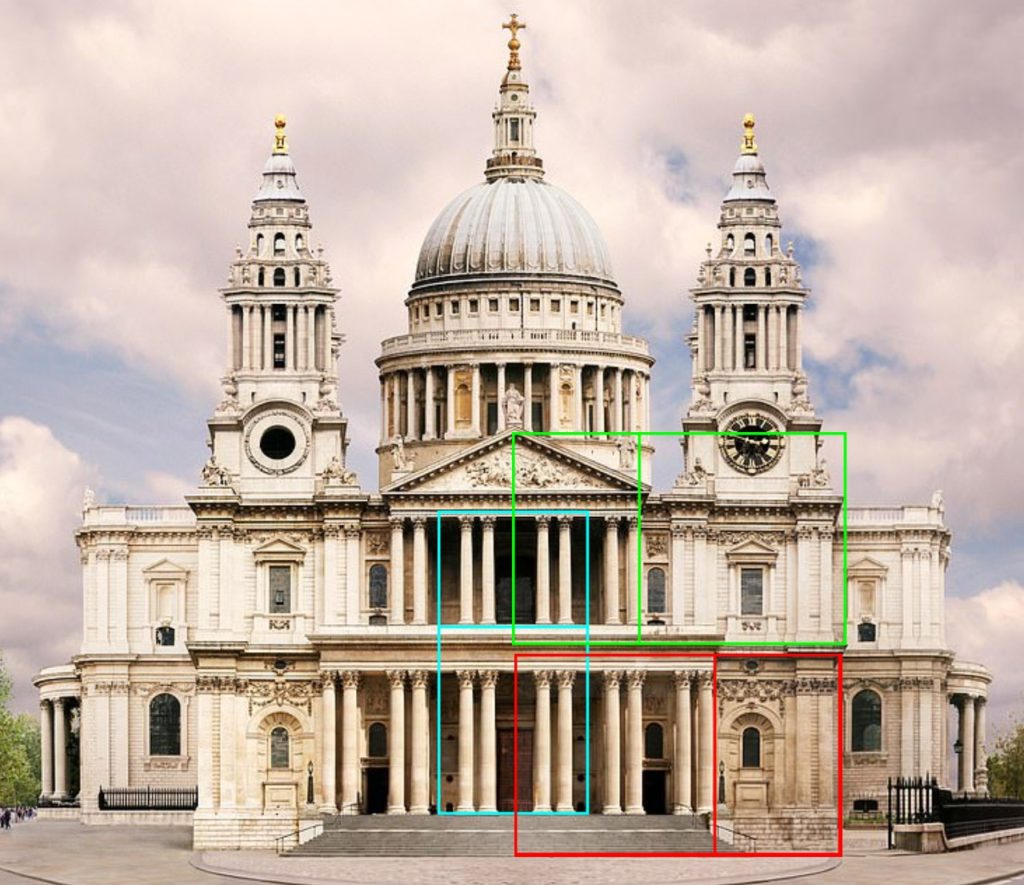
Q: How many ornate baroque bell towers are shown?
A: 2